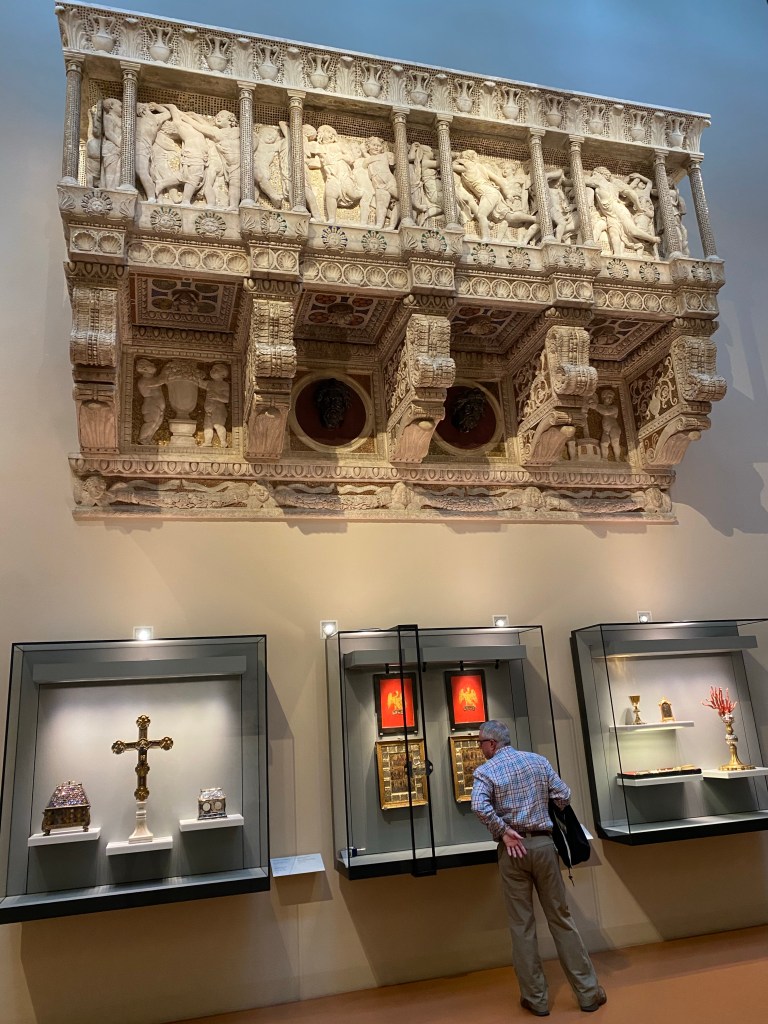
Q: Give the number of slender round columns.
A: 10